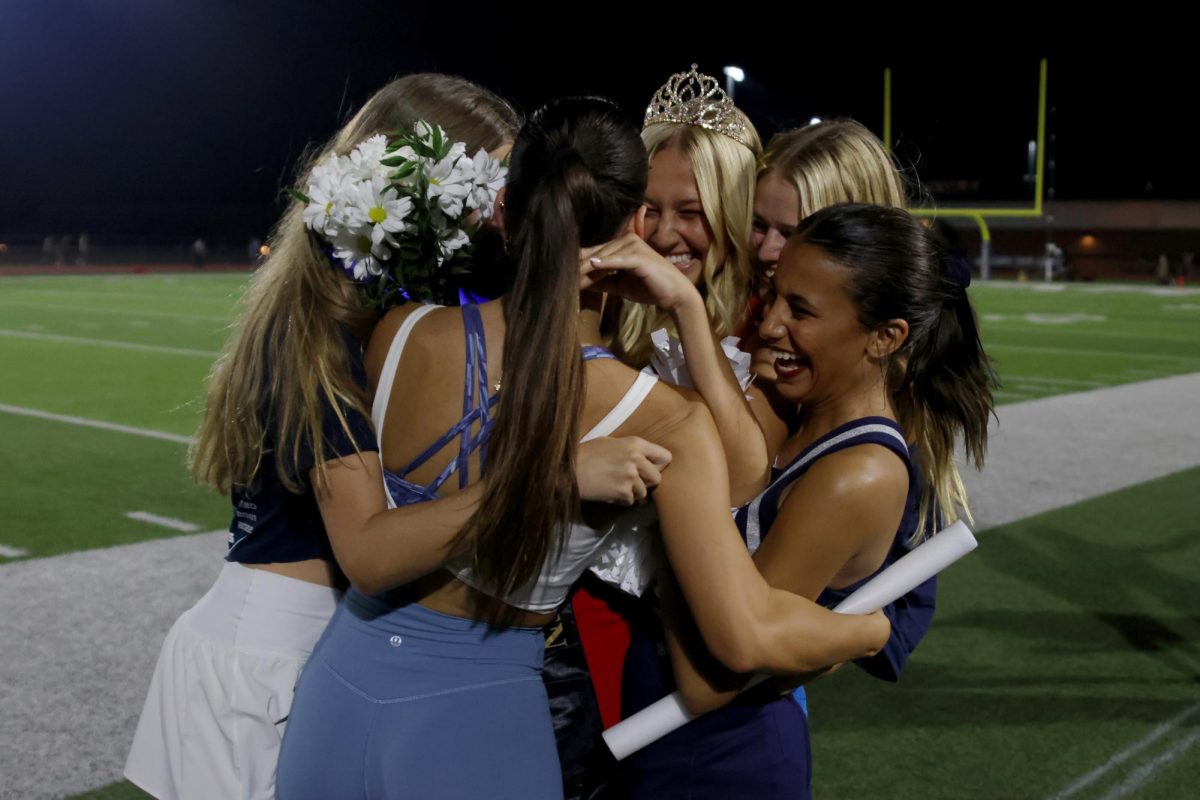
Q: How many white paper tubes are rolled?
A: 1